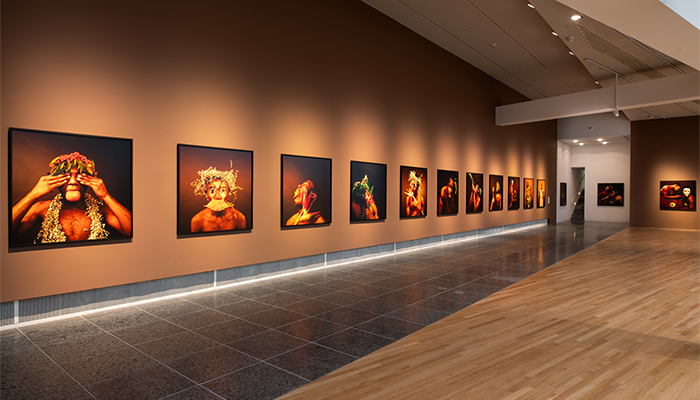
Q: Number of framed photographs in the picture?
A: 14